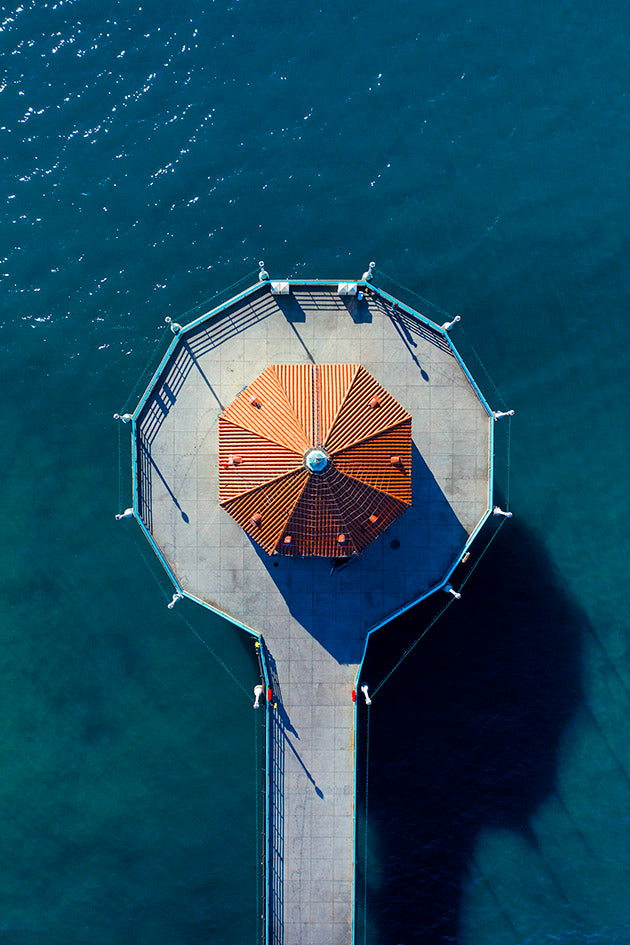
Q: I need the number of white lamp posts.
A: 12